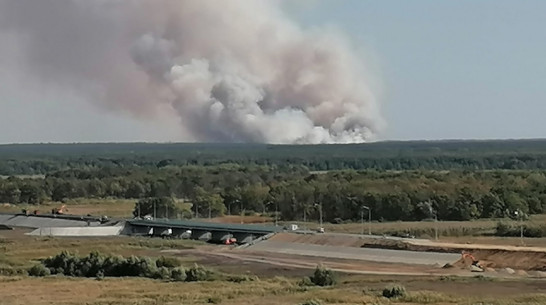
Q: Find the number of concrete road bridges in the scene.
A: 1